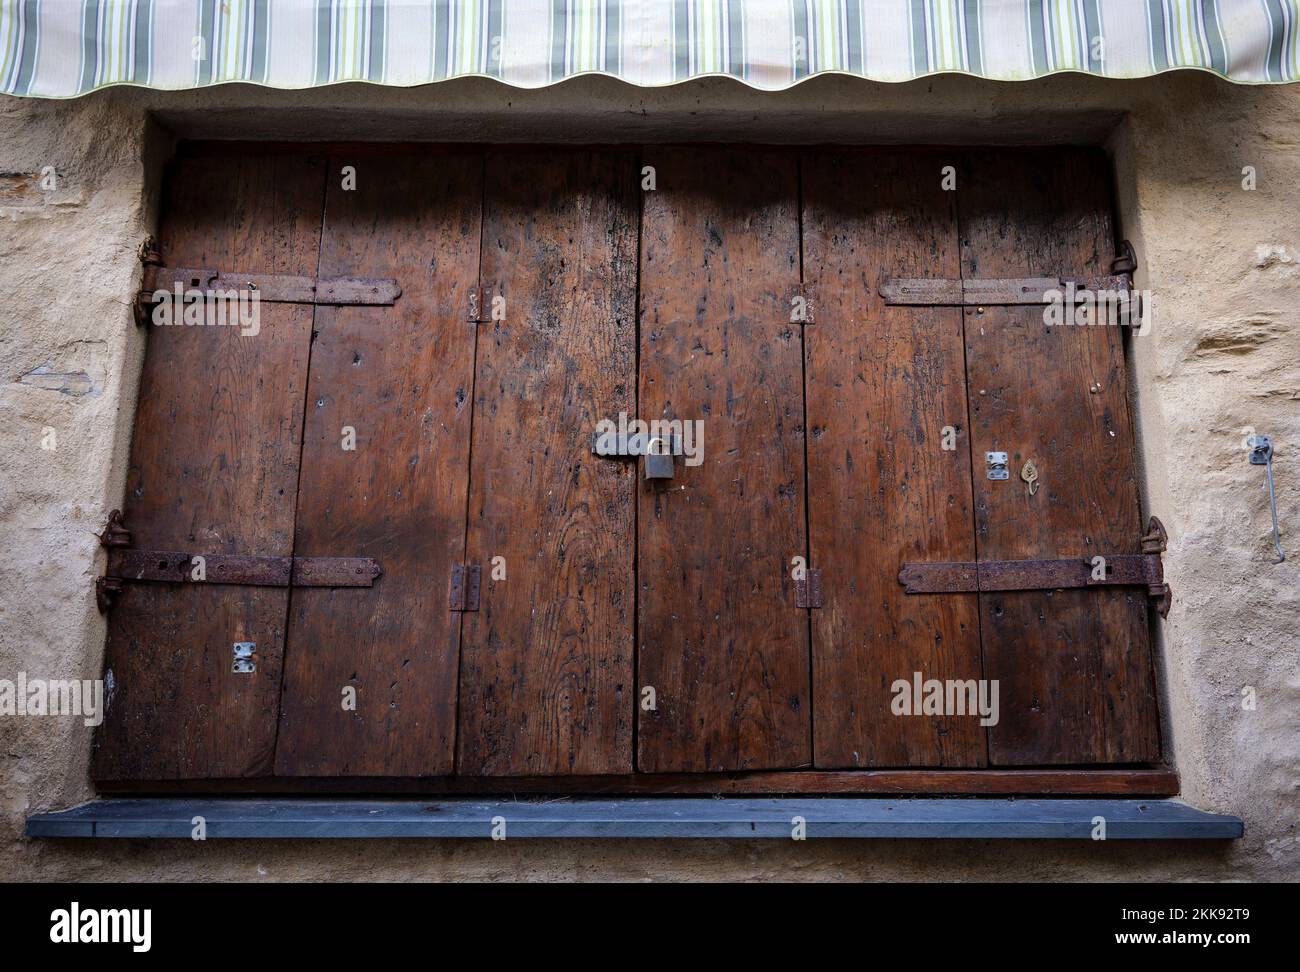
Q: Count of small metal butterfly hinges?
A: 4